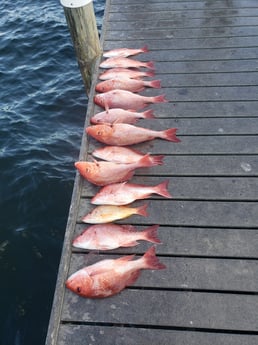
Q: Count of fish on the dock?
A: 13